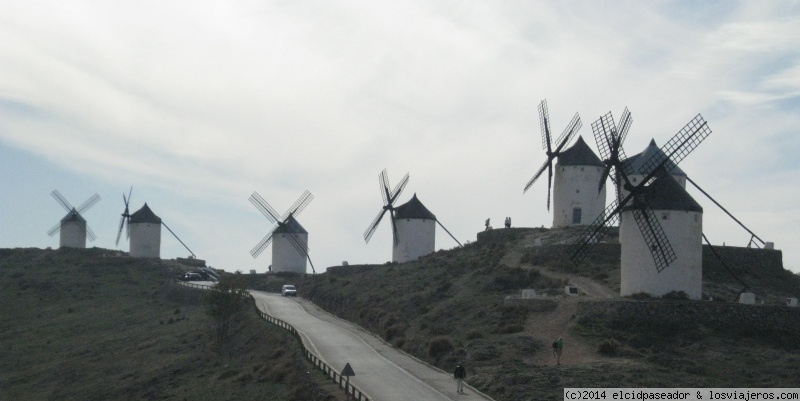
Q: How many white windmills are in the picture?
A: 7